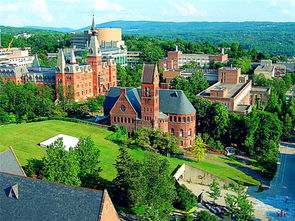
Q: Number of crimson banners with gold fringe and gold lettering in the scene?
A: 0